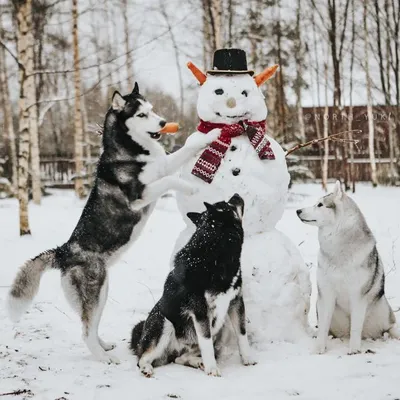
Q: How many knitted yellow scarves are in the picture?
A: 0